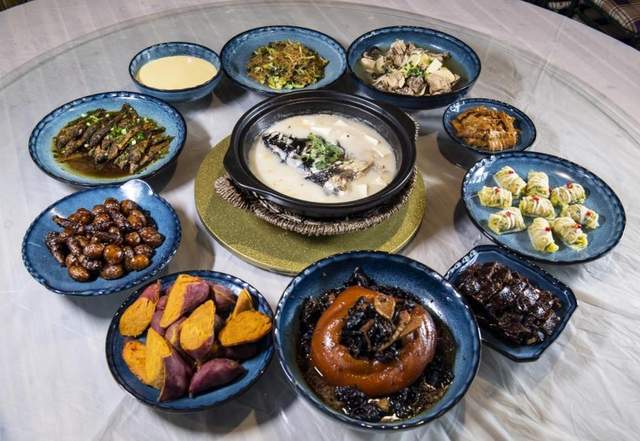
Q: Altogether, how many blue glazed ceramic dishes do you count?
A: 10